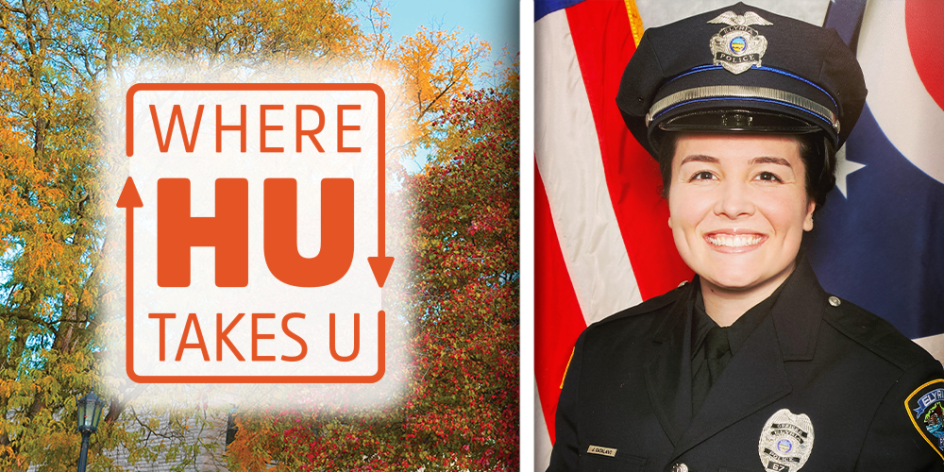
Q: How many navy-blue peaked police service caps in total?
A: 1